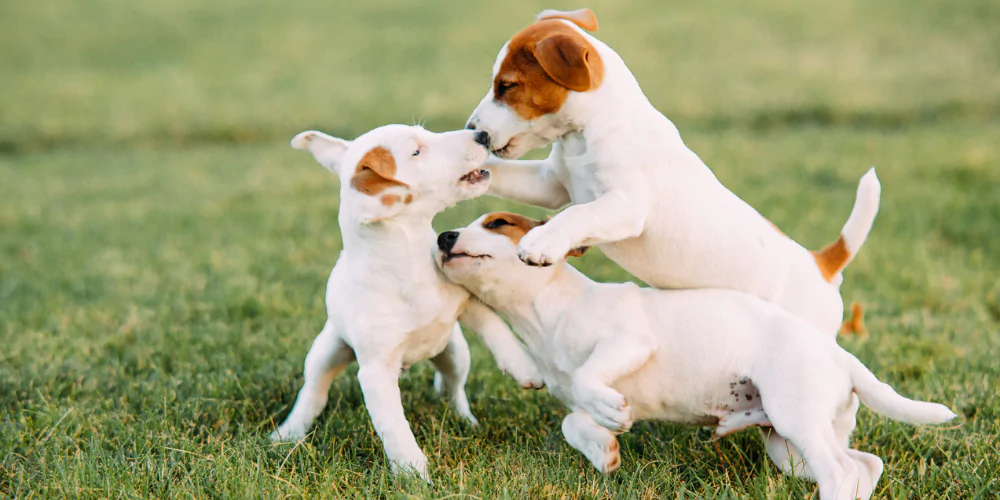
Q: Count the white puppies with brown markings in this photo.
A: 3